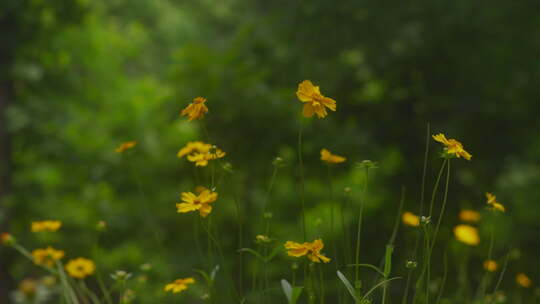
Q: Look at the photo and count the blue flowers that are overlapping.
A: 0